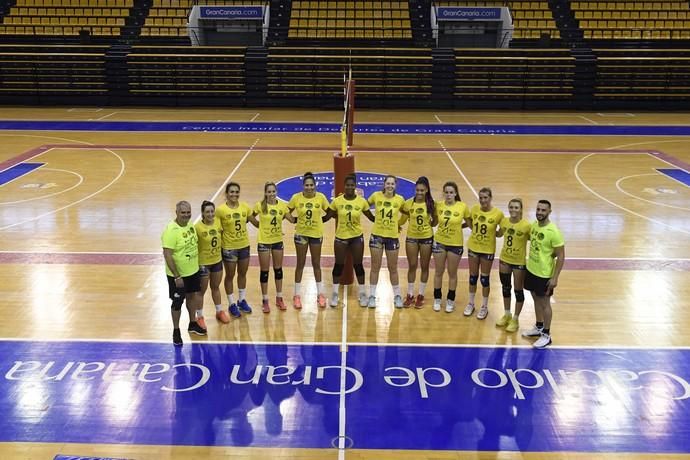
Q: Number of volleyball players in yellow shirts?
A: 10